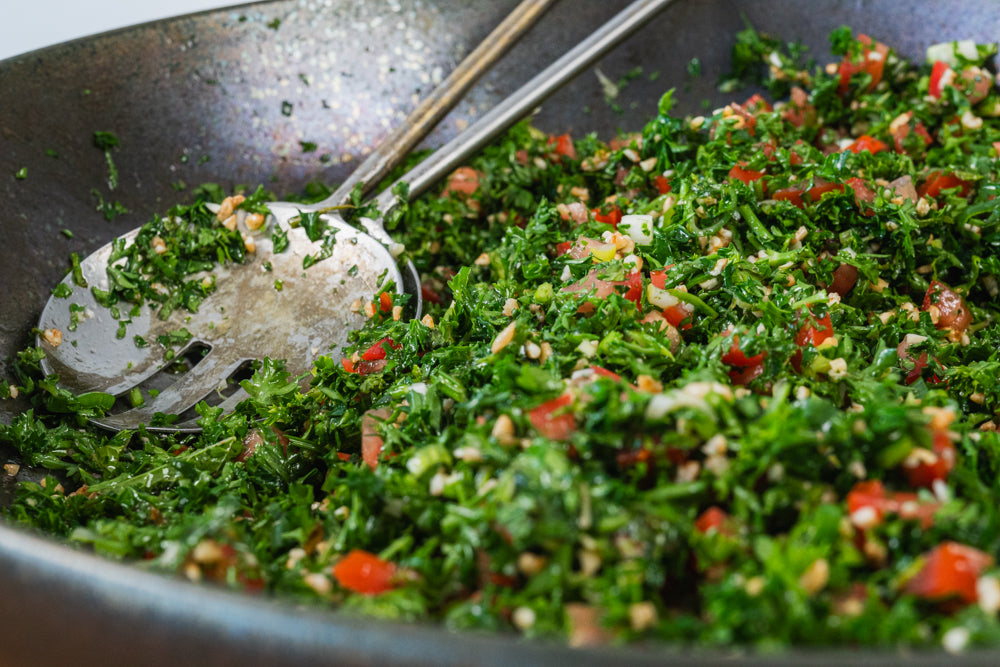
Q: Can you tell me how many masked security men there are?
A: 0